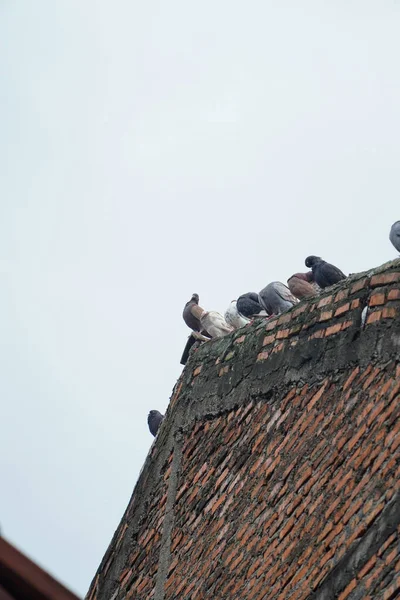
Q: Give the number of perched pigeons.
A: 9